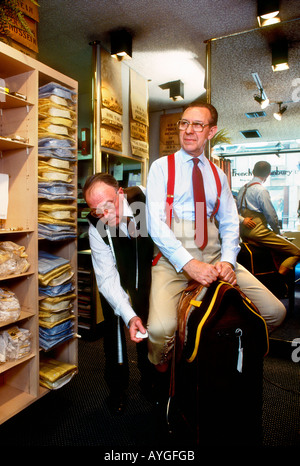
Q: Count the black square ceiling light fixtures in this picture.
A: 4